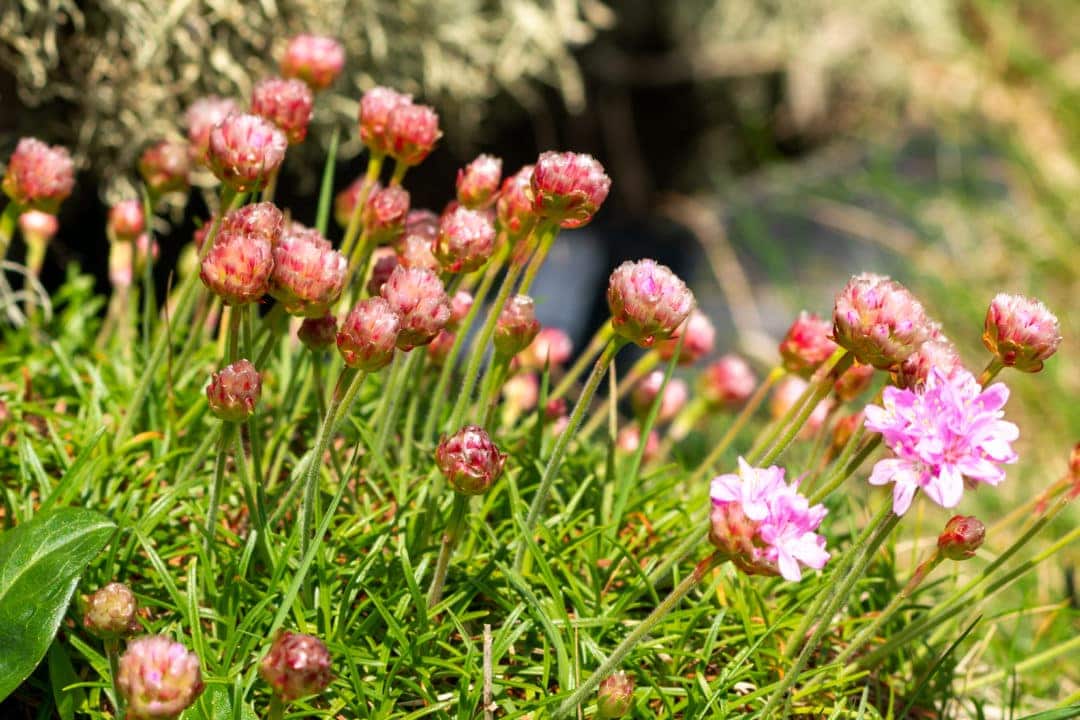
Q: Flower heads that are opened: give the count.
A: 2